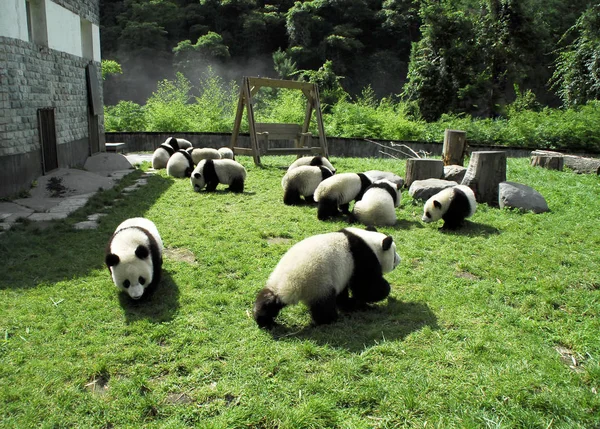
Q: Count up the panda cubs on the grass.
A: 13